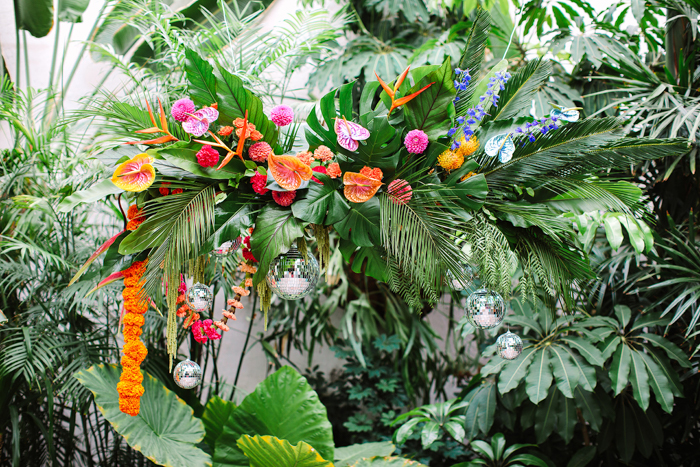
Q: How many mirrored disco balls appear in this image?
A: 7